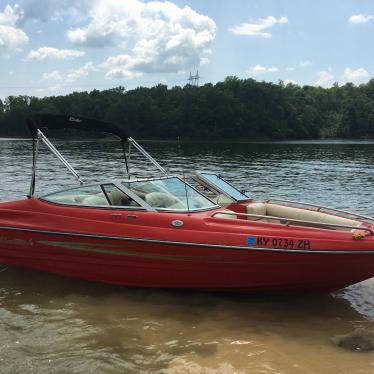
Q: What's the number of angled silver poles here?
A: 2